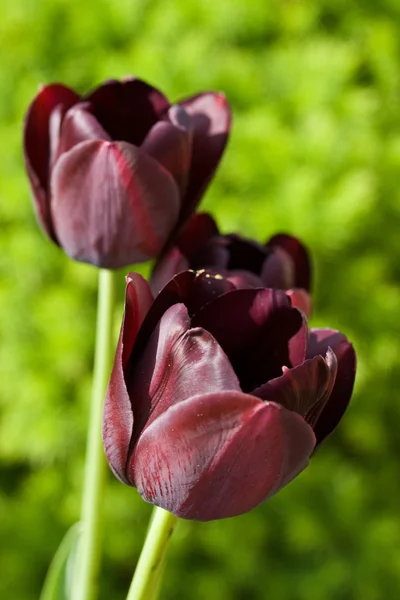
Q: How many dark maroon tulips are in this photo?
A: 3